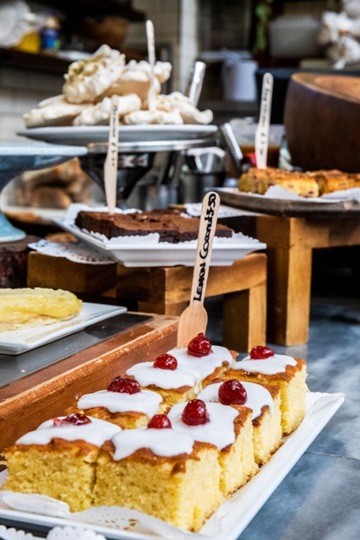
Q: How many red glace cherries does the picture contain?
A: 8